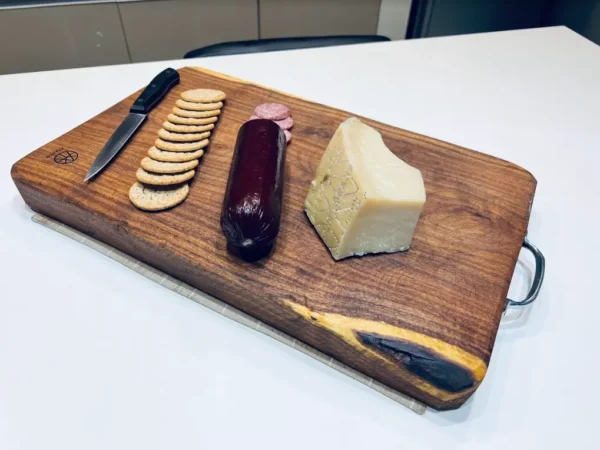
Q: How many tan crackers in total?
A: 11